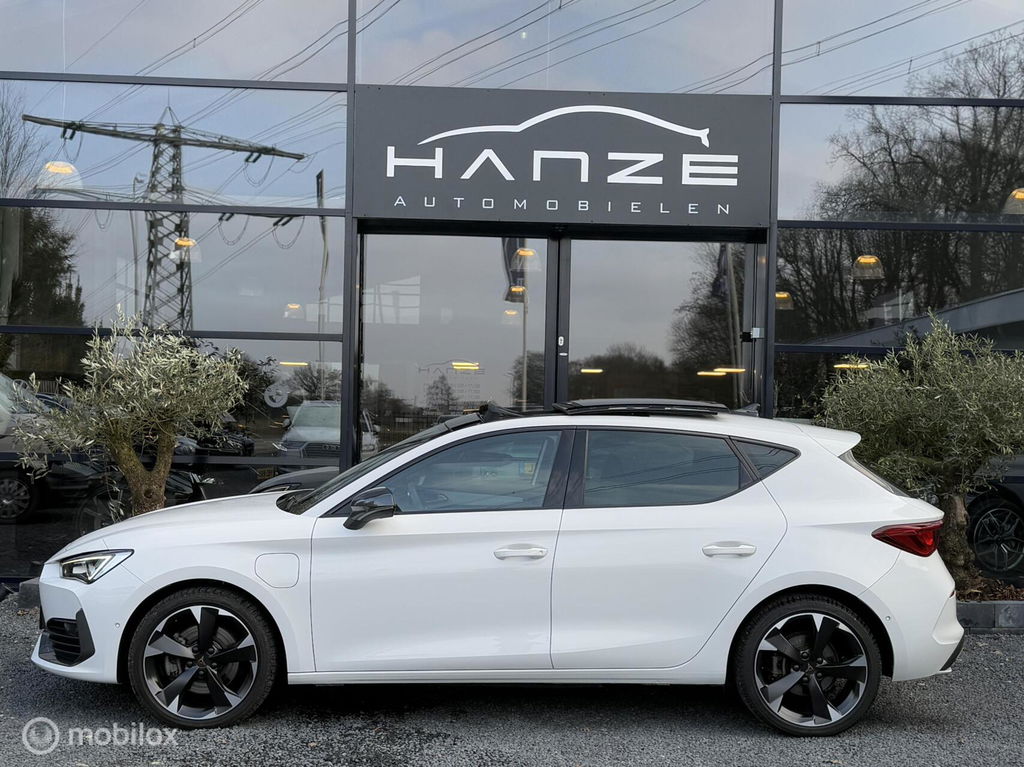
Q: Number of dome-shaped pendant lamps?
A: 9